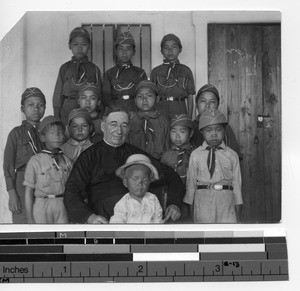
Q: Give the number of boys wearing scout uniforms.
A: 11